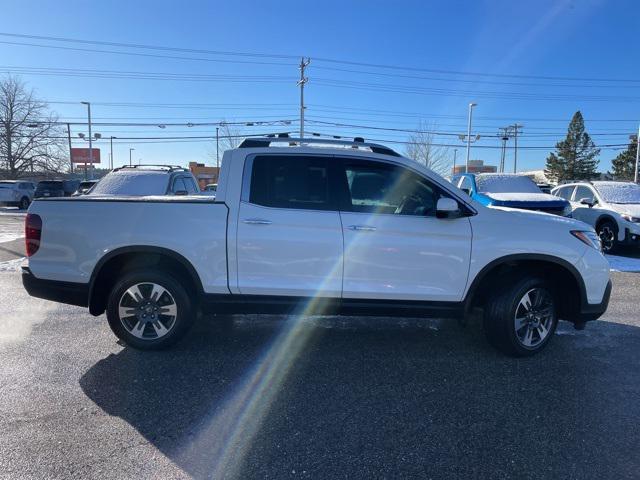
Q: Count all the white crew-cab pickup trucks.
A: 1